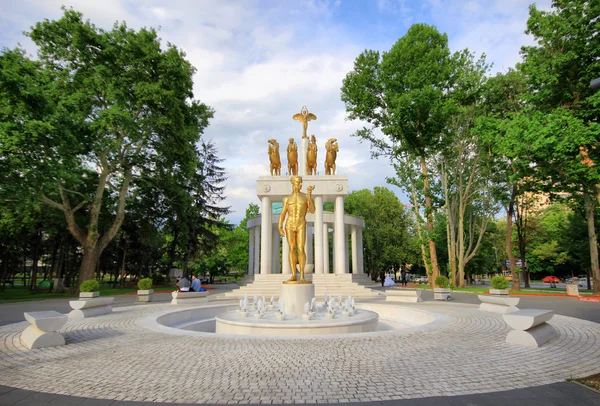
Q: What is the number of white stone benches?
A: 6